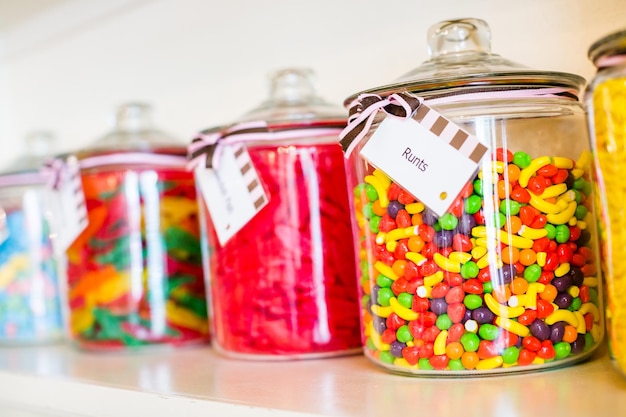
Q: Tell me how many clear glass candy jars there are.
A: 5